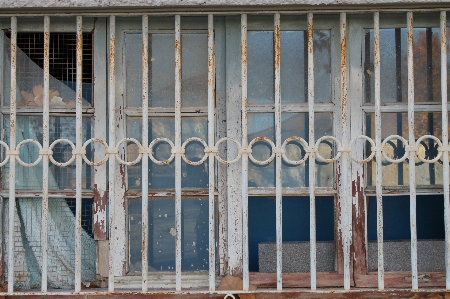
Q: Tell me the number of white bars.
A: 14